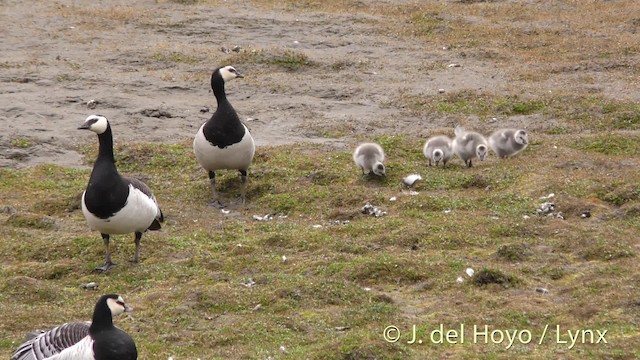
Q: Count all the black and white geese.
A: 3